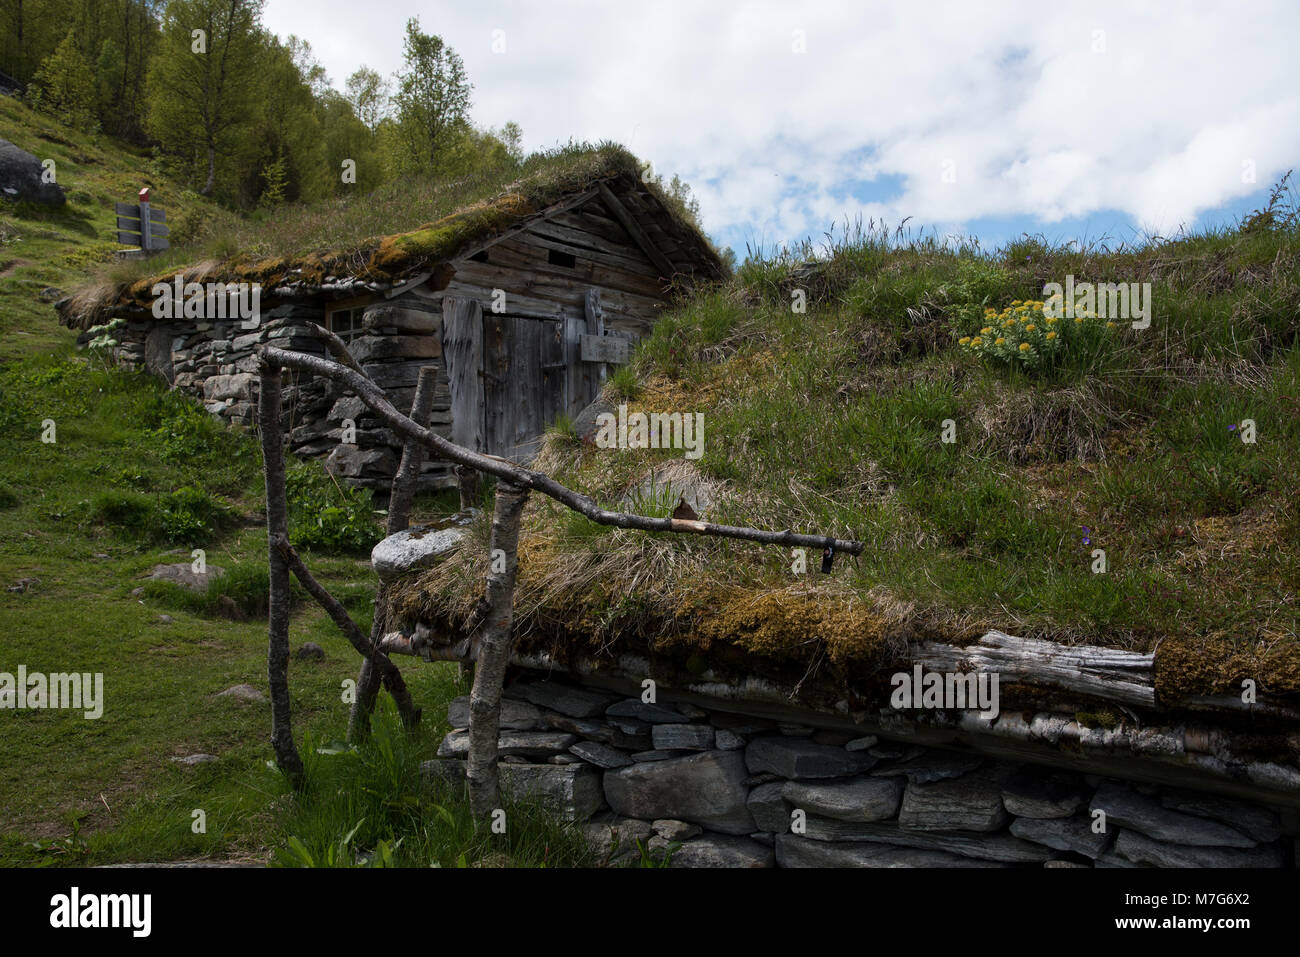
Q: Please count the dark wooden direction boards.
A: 3